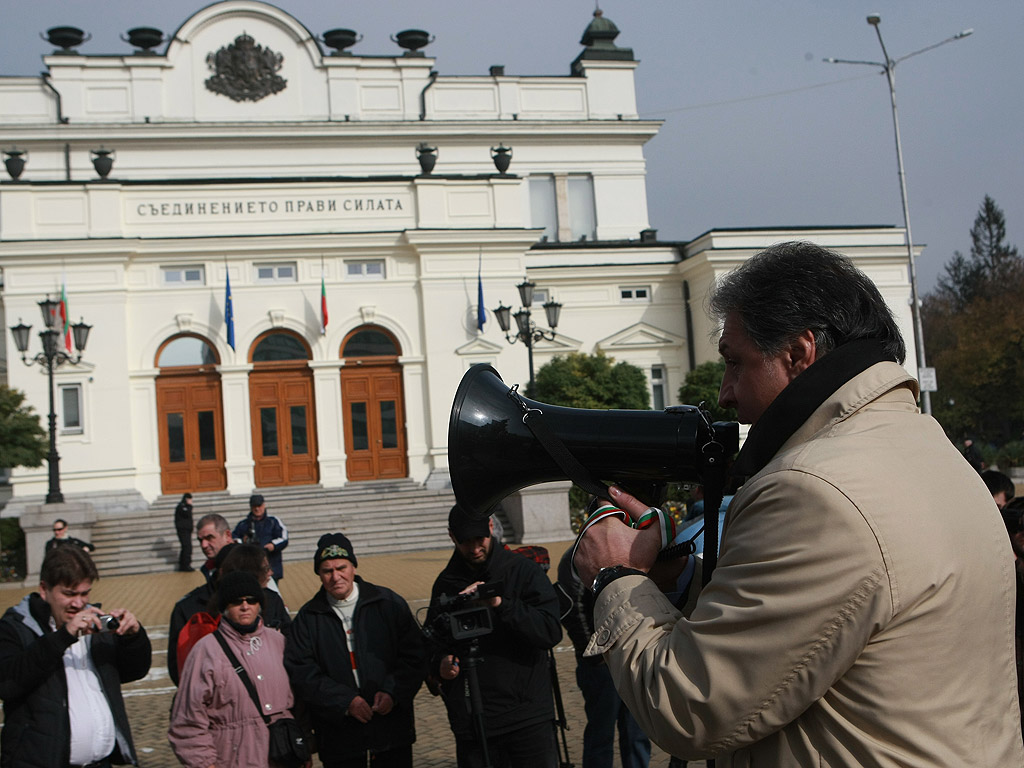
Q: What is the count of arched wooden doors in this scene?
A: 3